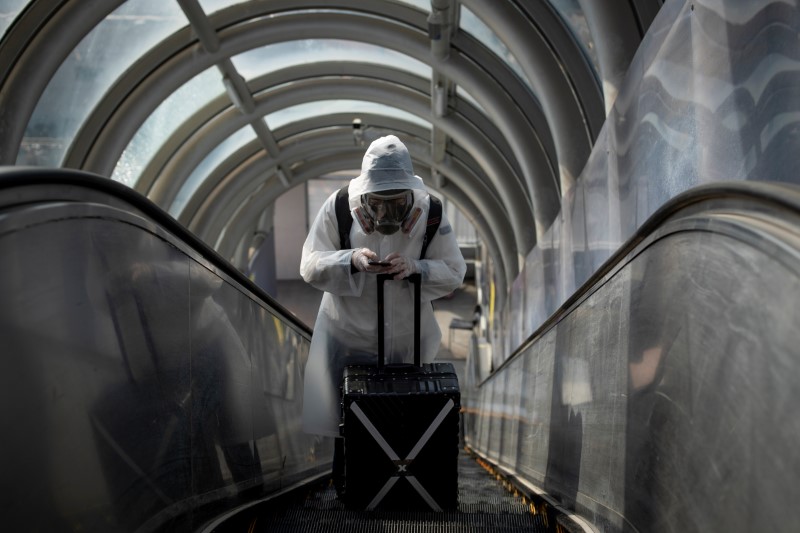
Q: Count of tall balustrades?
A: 2